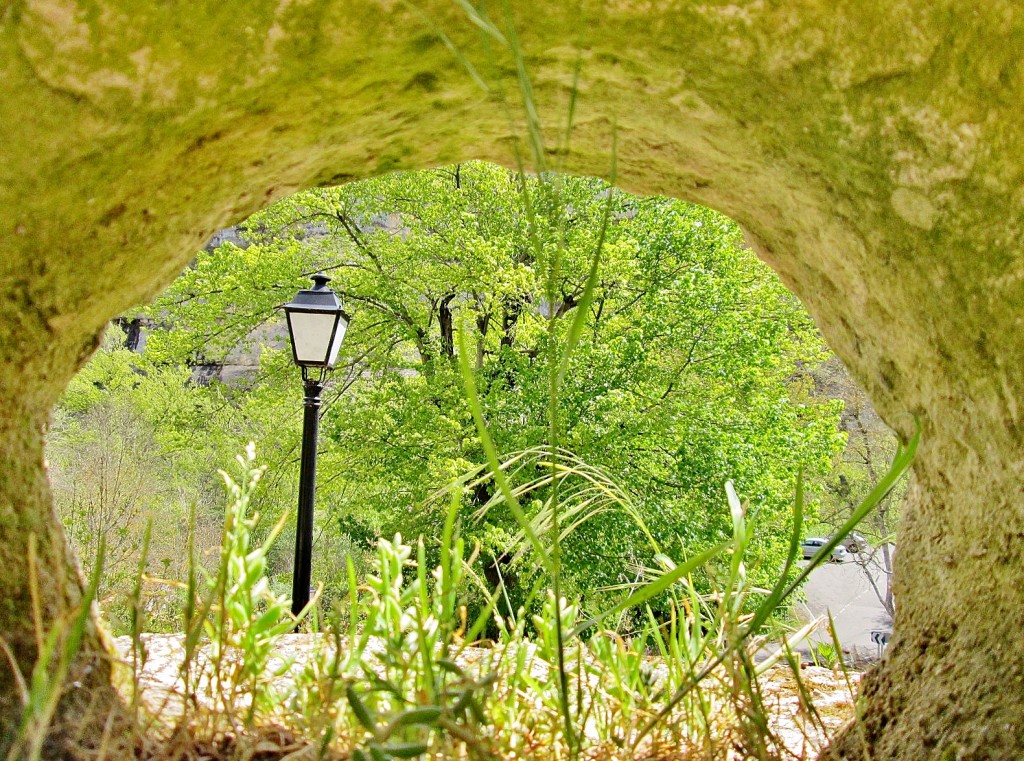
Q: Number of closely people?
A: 0